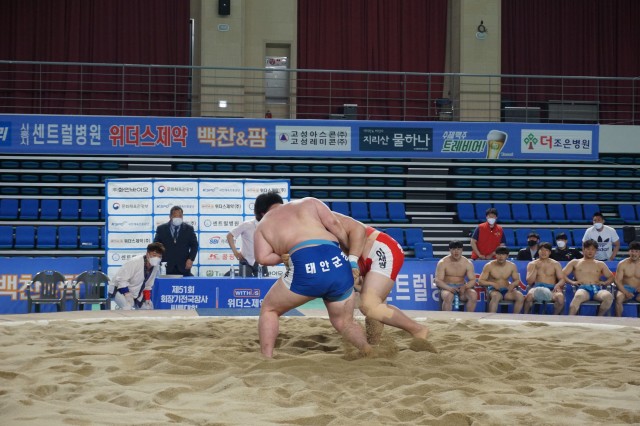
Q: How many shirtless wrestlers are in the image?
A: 7